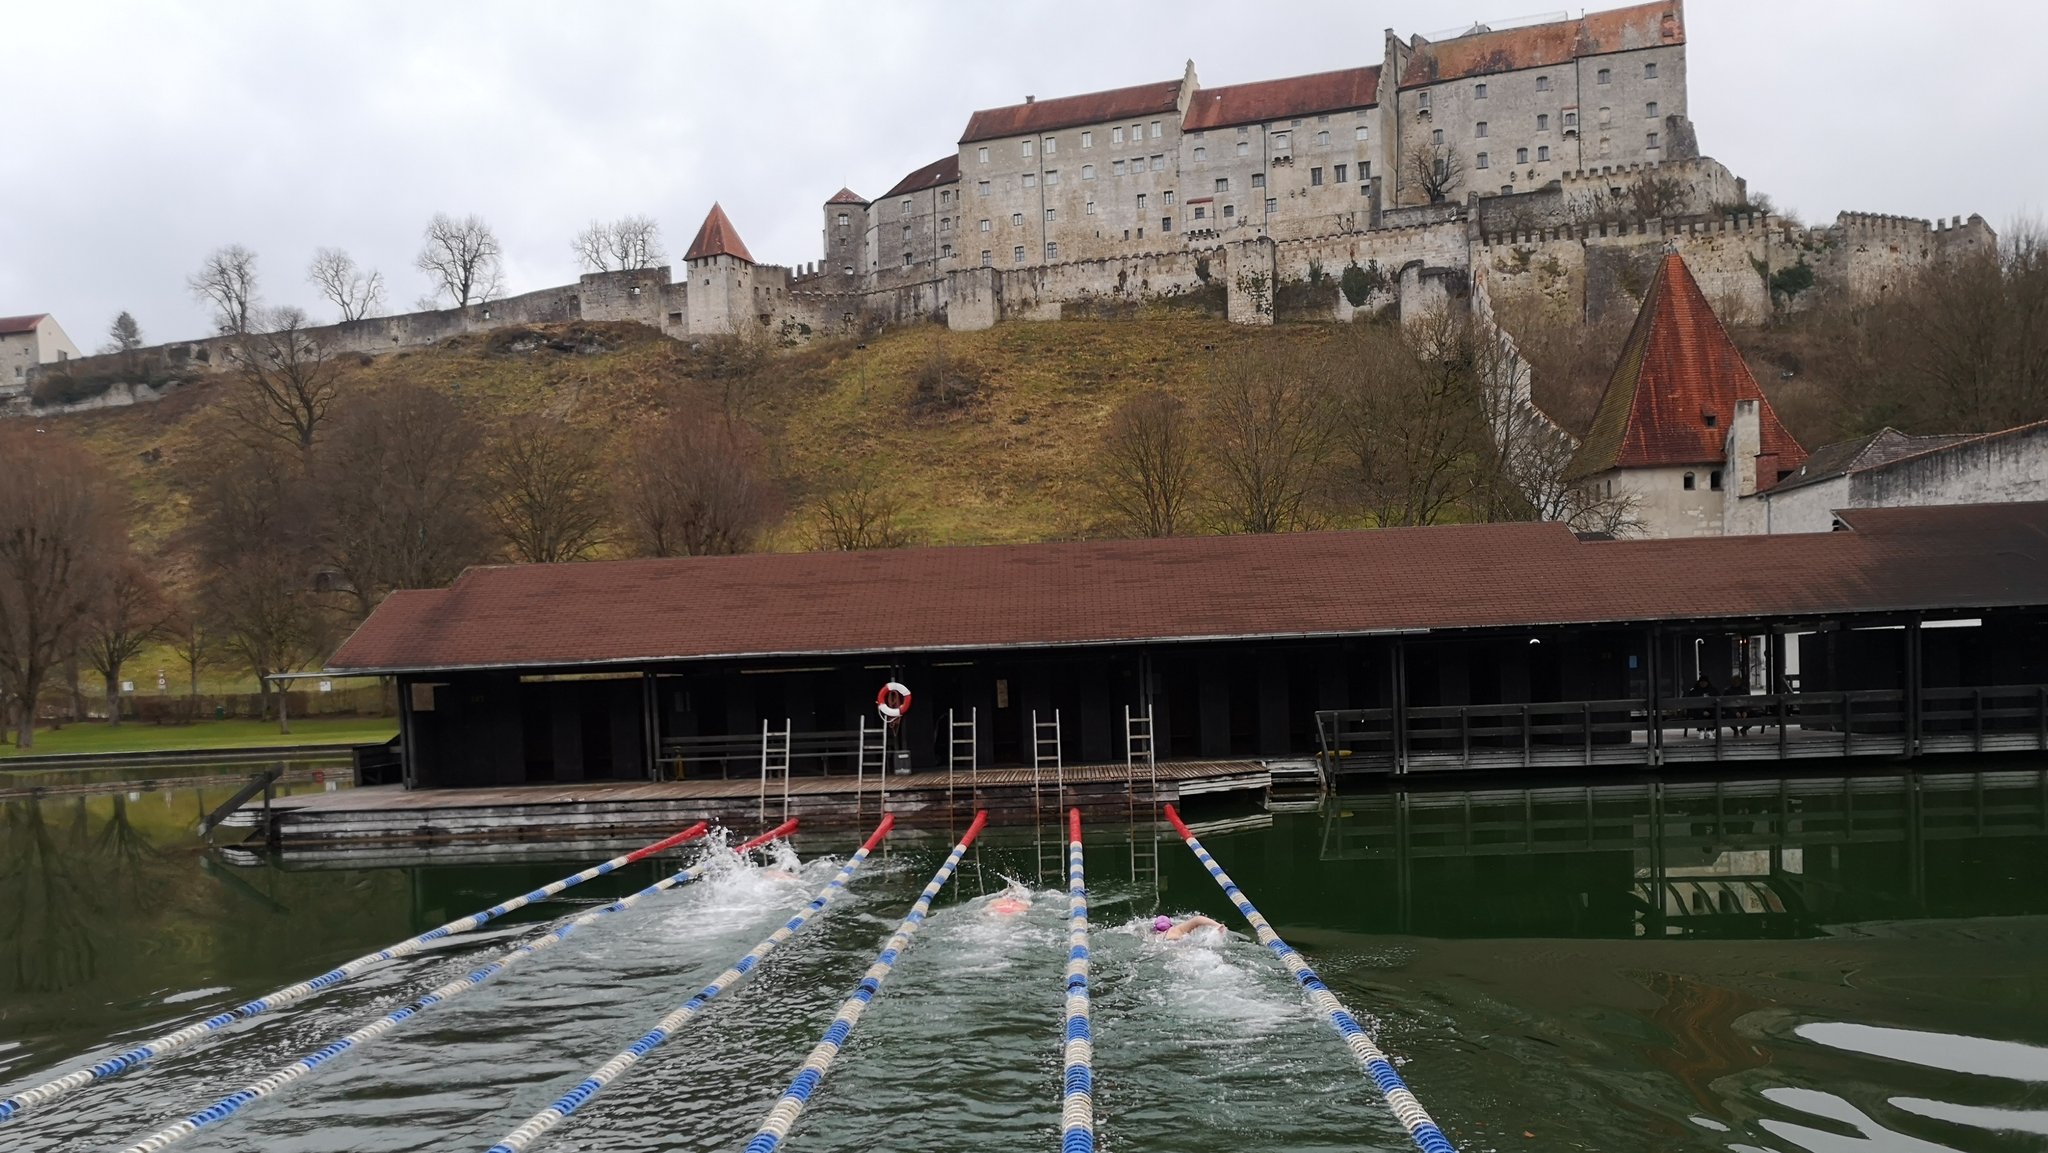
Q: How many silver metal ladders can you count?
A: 5